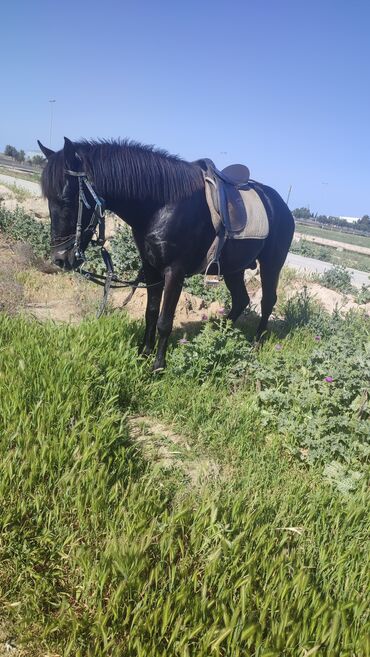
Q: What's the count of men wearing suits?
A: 0